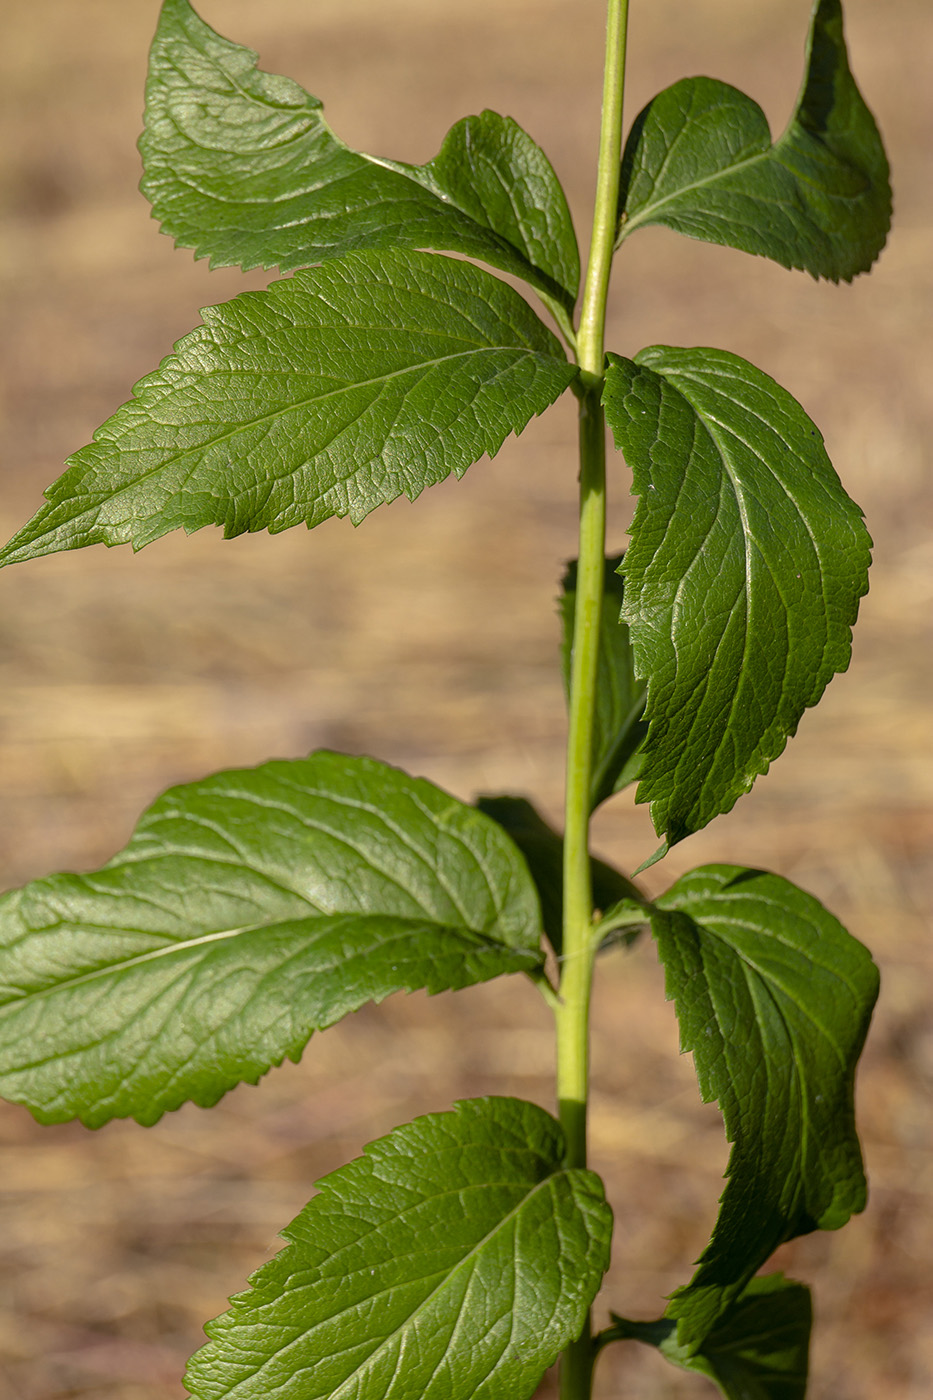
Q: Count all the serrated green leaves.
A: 10